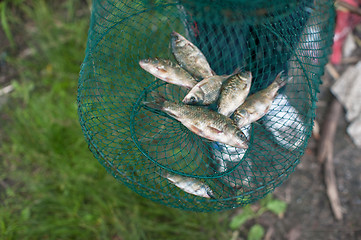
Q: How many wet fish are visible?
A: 7